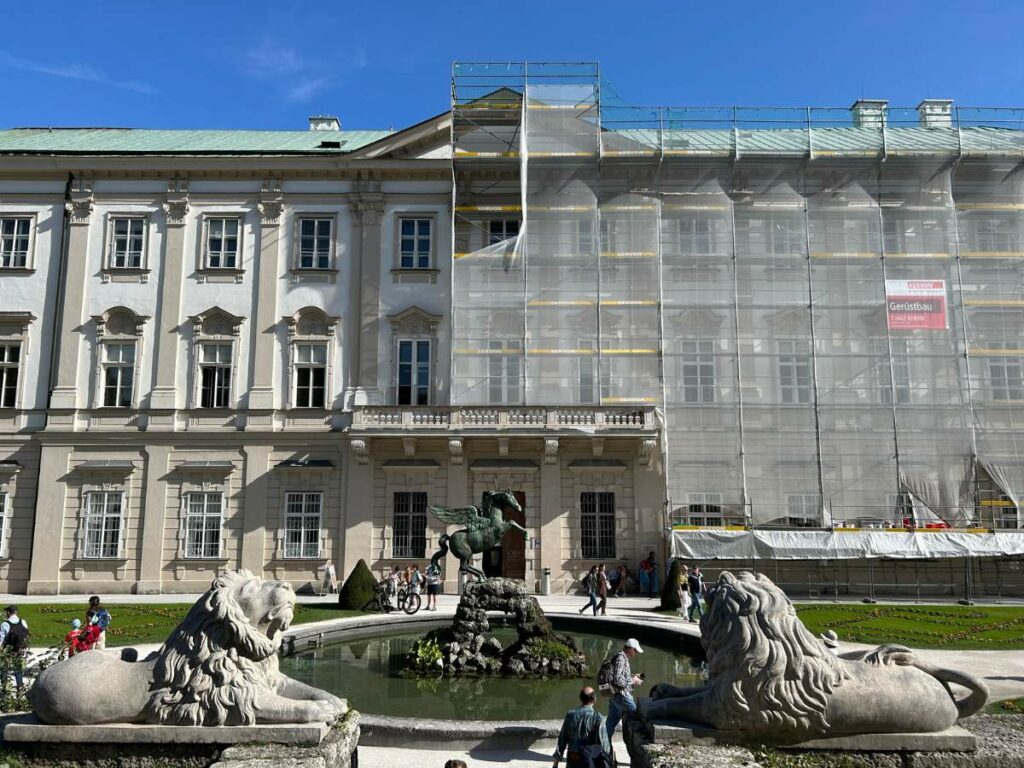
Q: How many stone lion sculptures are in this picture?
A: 2